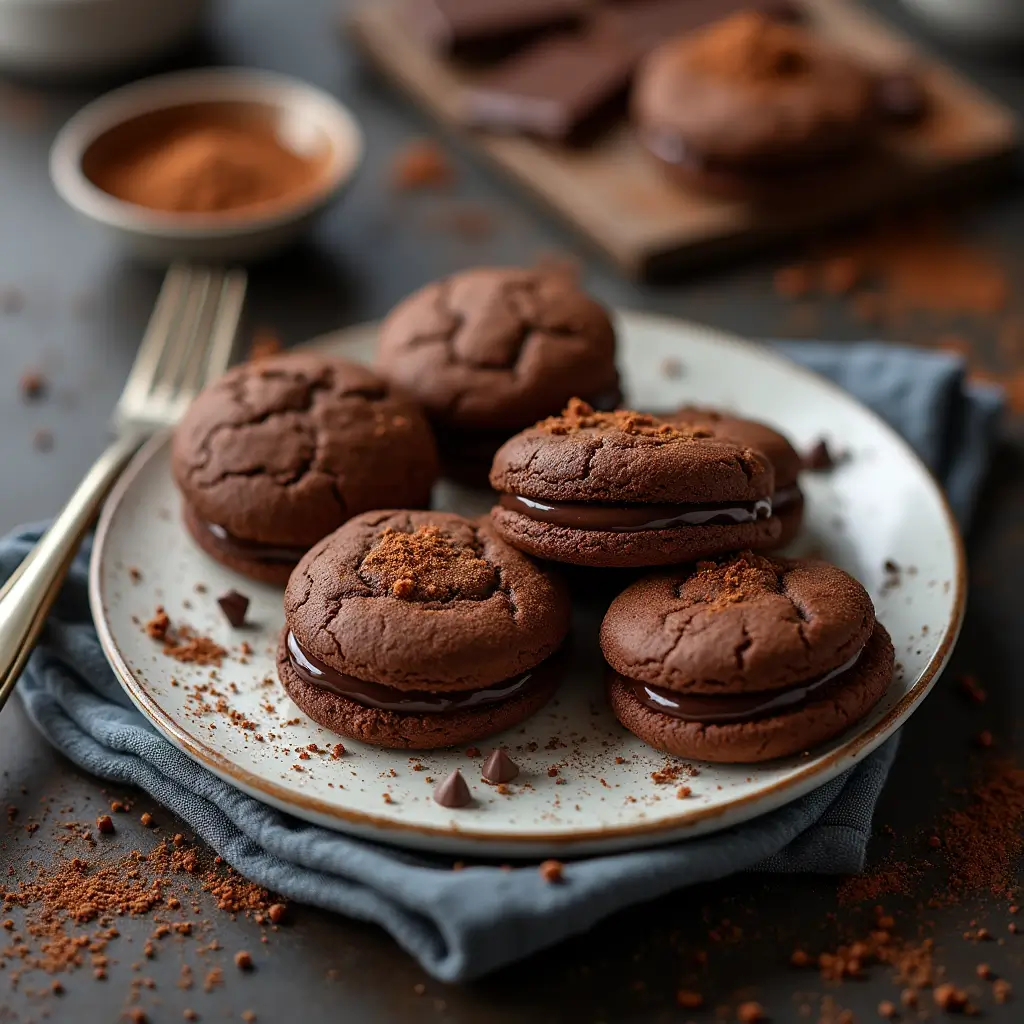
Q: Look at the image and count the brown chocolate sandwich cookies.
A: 7